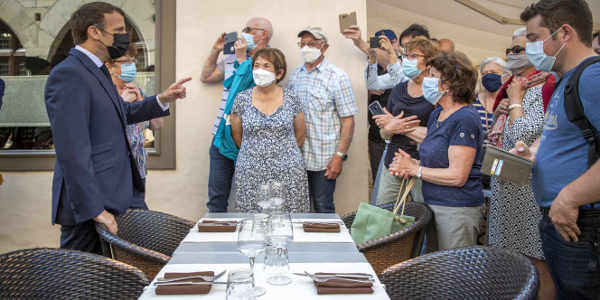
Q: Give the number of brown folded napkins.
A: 4